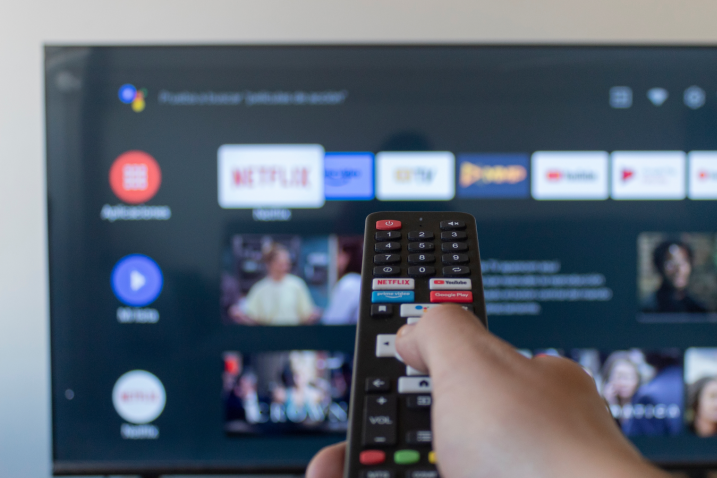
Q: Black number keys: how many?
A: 10